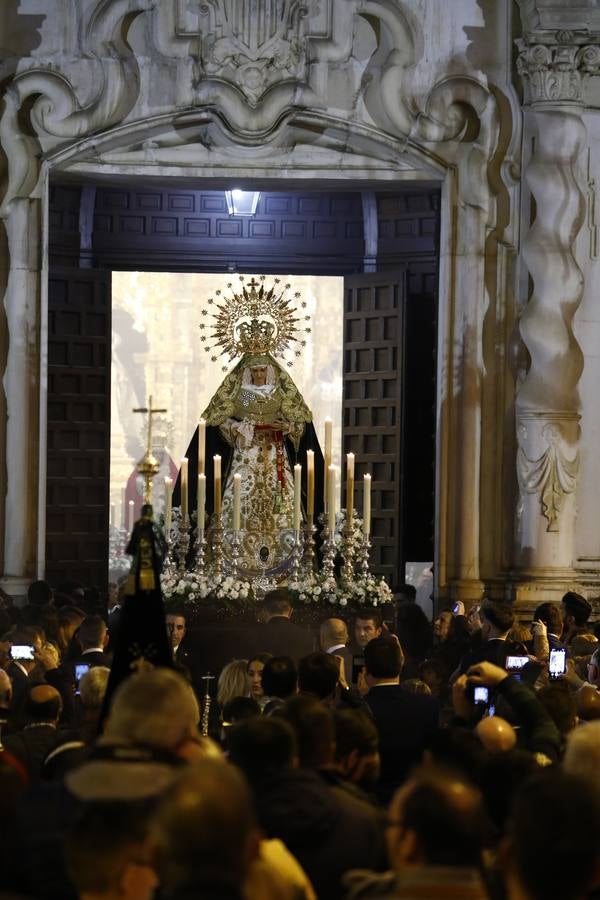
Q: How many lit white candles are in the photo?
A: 12